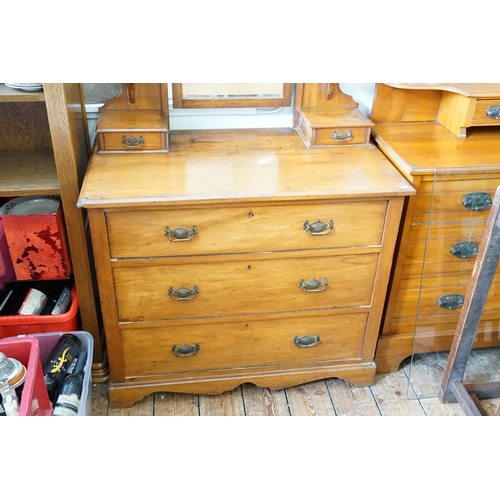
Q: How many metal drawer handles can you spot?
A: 12